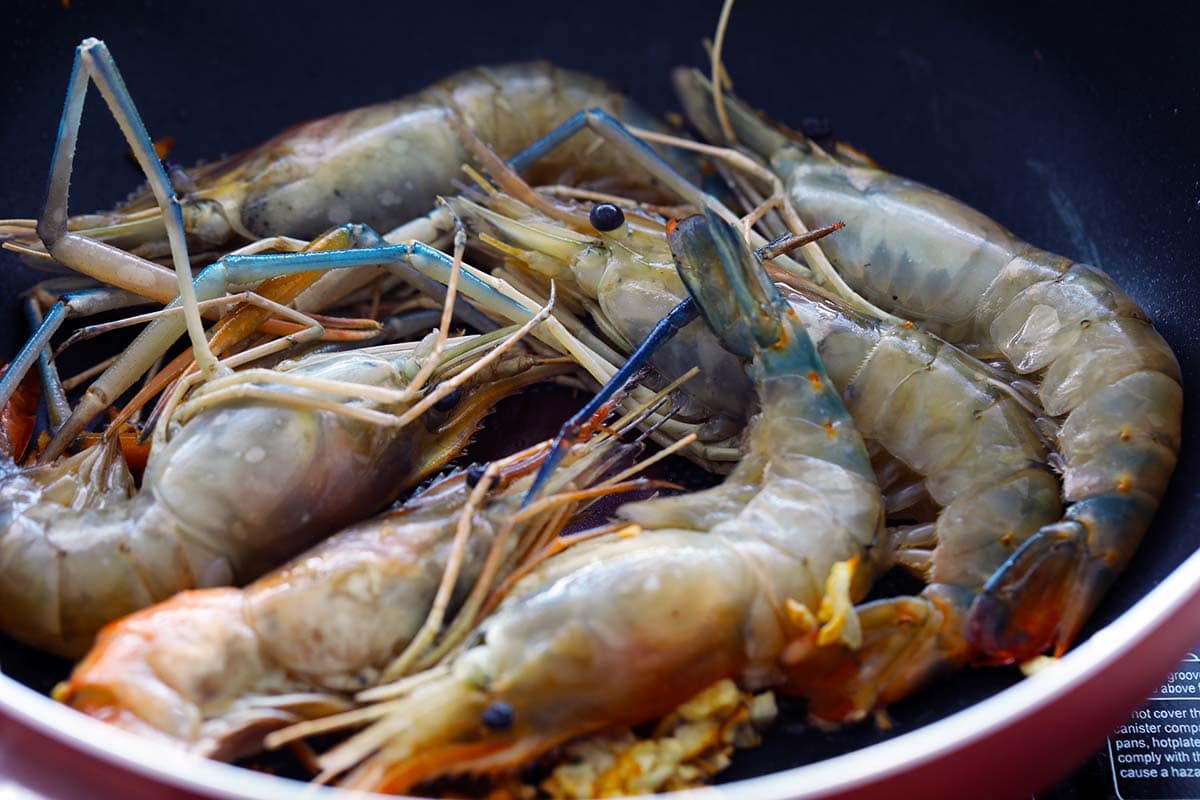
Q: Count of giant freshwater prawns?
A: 6